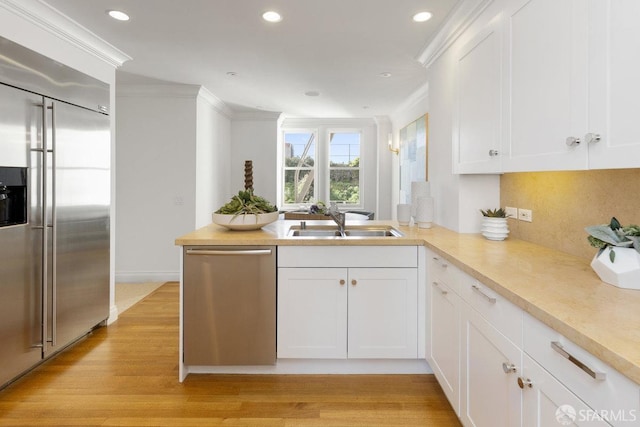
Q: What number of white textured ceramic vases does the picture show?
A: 3